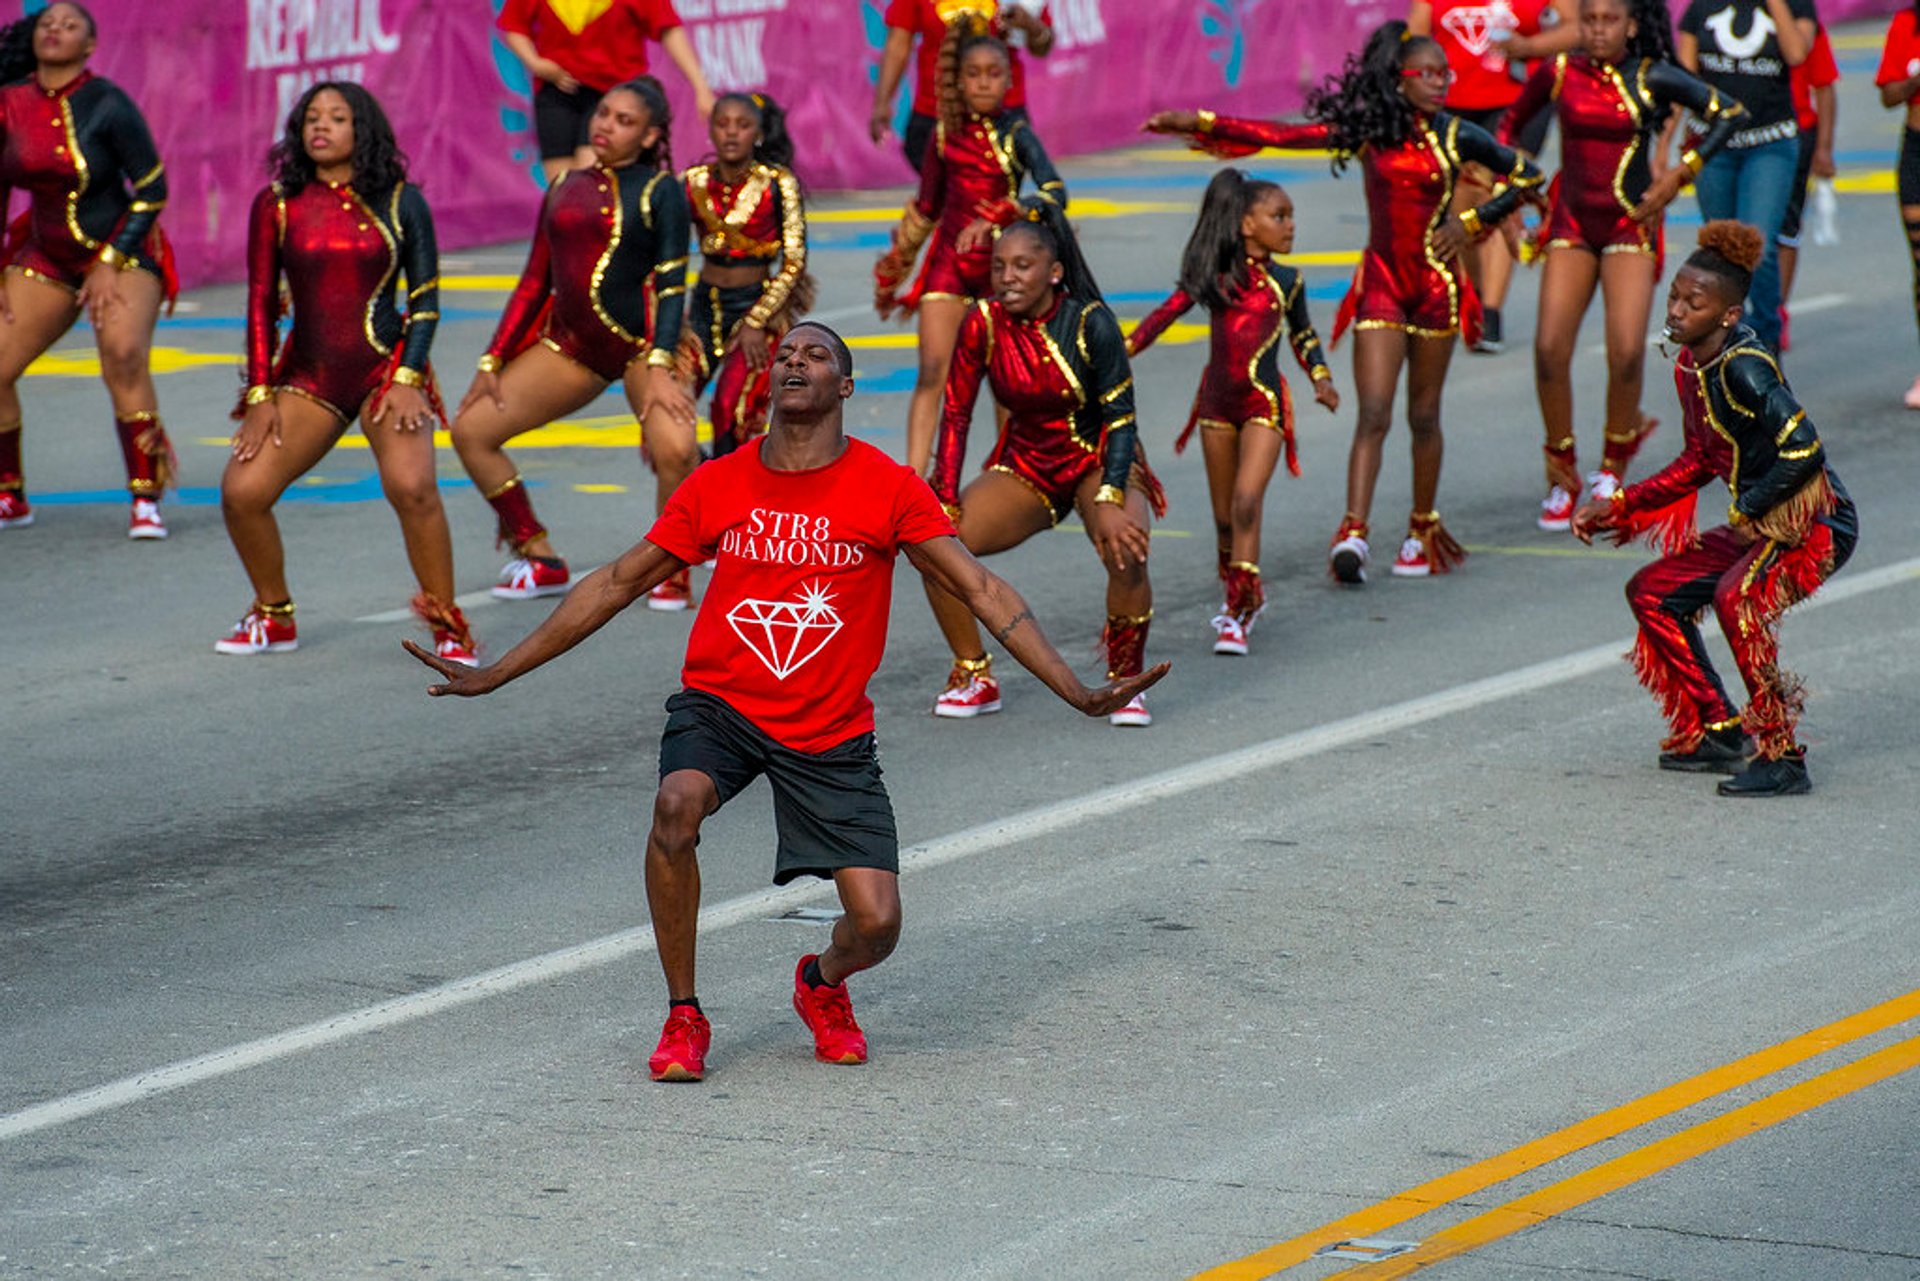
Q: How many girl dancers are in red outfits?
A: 9